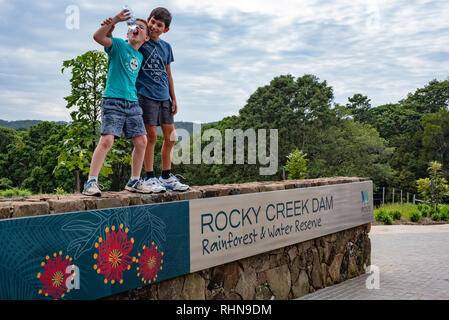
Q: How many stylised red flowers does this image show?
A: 3